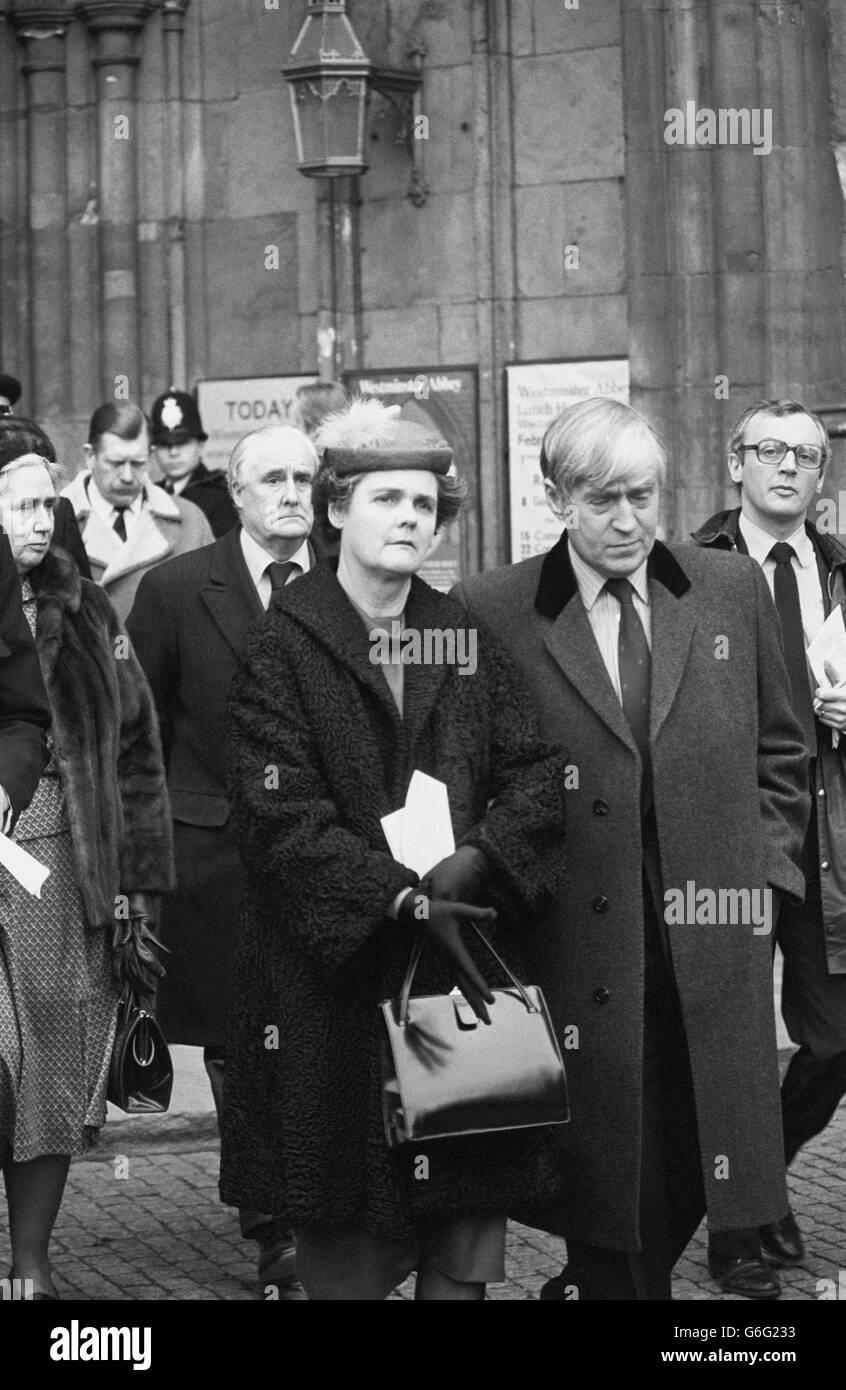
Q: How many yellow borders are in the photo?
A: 0